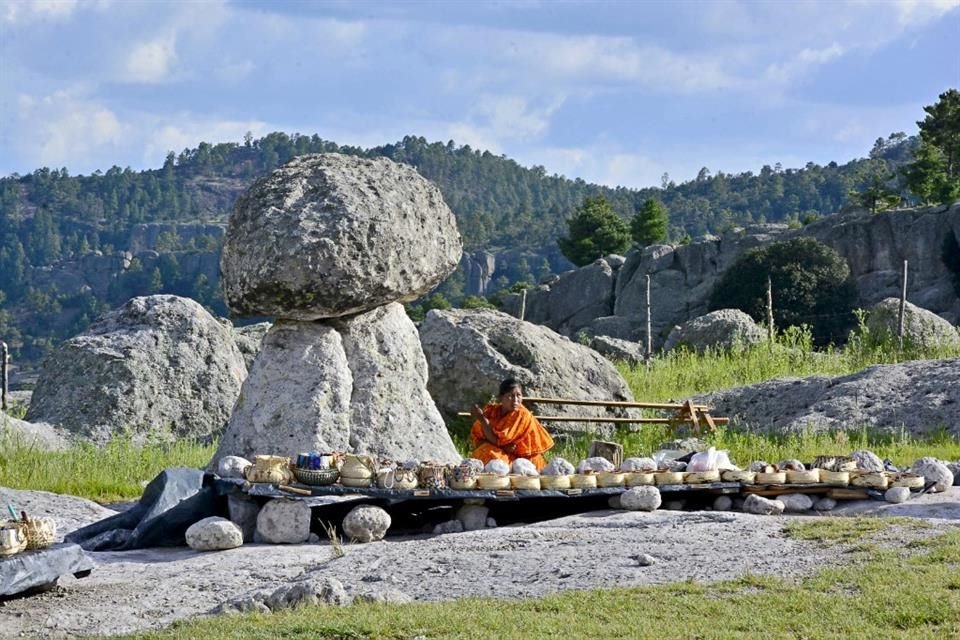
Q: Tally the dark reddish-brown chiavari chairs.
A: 0